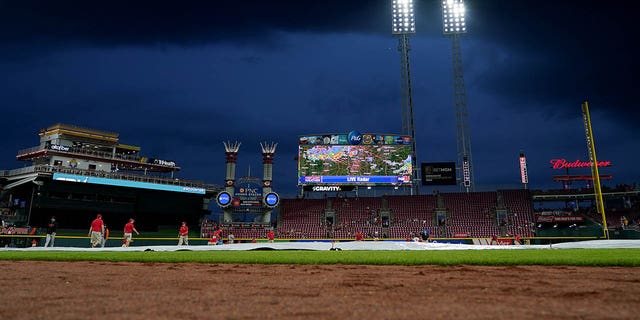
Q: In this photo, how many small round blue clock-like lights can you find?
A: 2